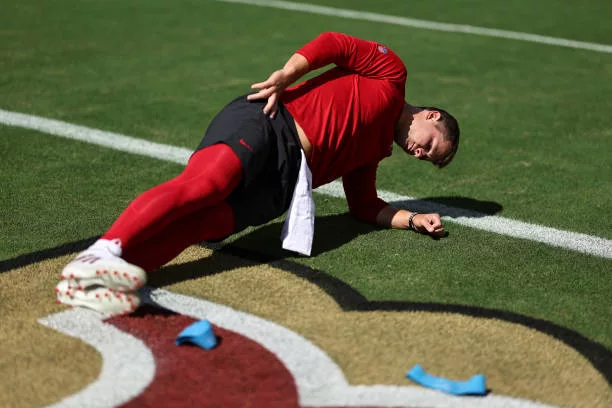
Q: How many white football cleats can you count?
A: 2